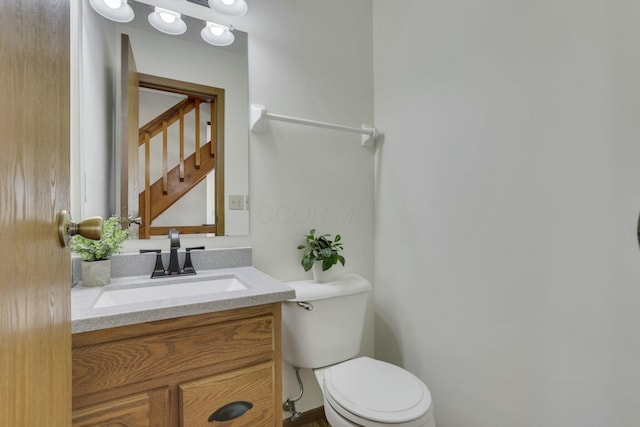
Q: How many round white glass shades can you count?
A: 4